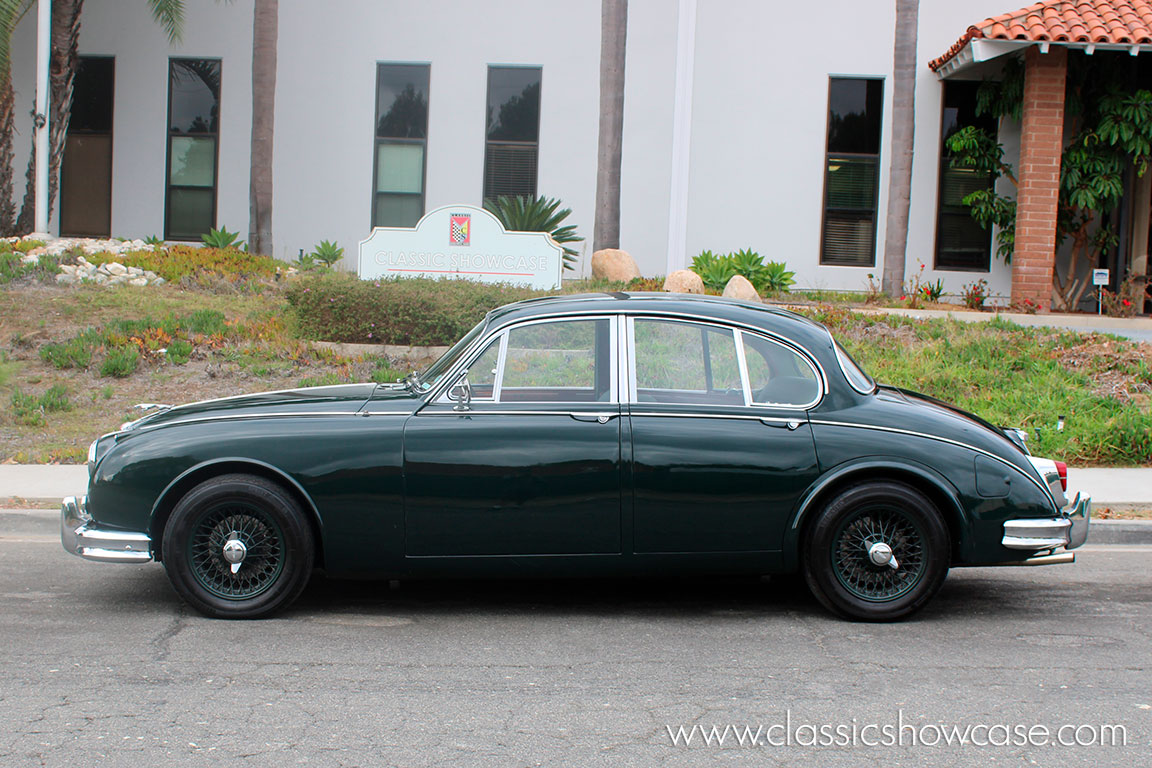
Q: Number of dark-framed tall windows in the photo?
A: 6